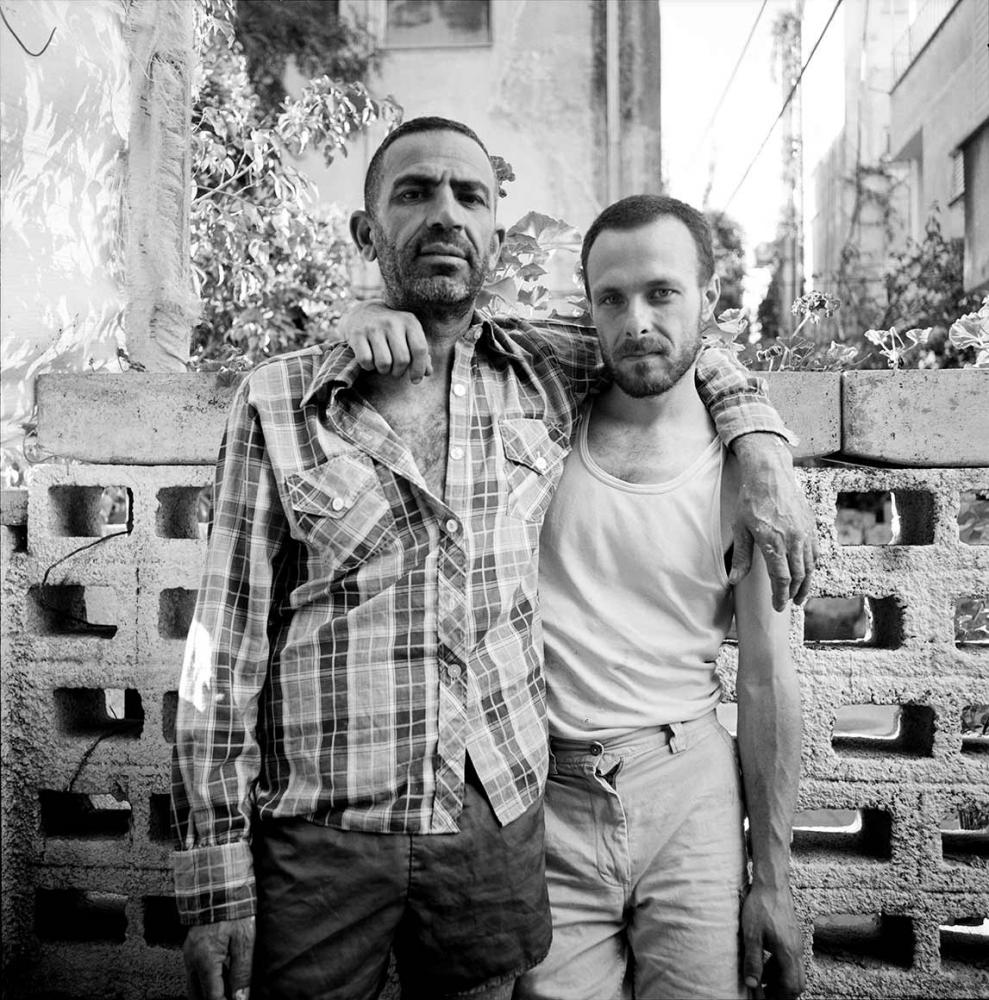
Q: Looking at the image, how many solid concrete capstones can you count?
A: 3